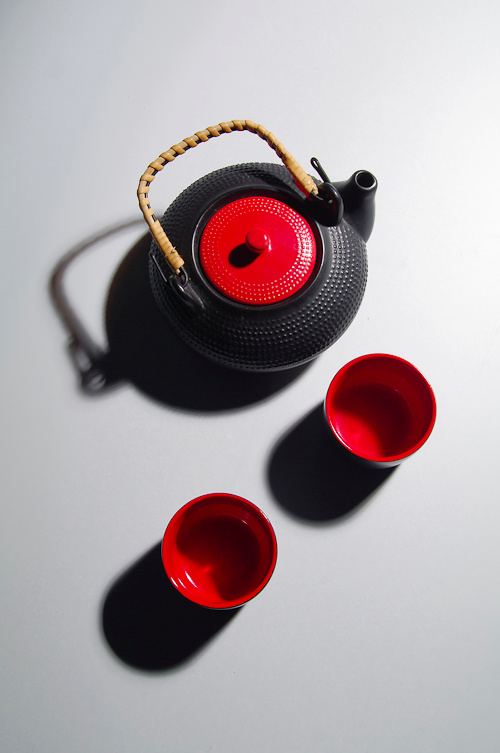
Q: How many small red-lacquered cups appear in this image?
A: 2